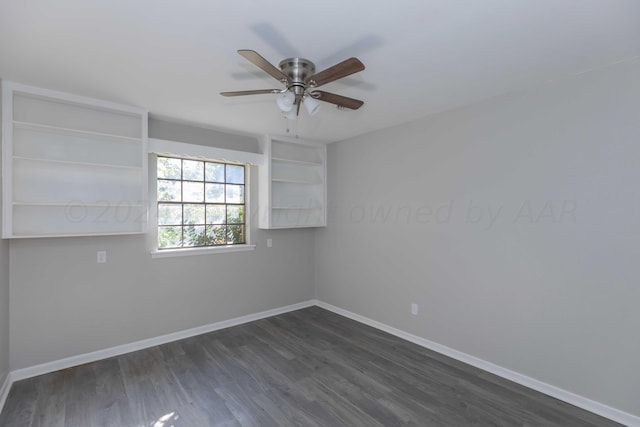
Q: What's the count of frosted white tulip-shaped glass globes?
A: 3